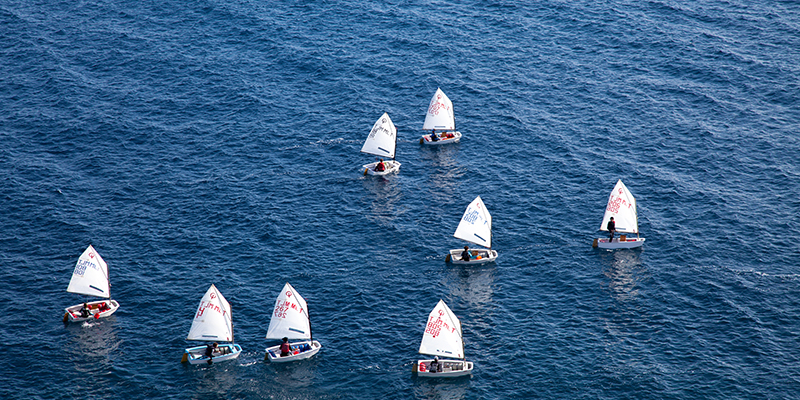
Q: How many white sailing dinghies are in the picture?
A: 8